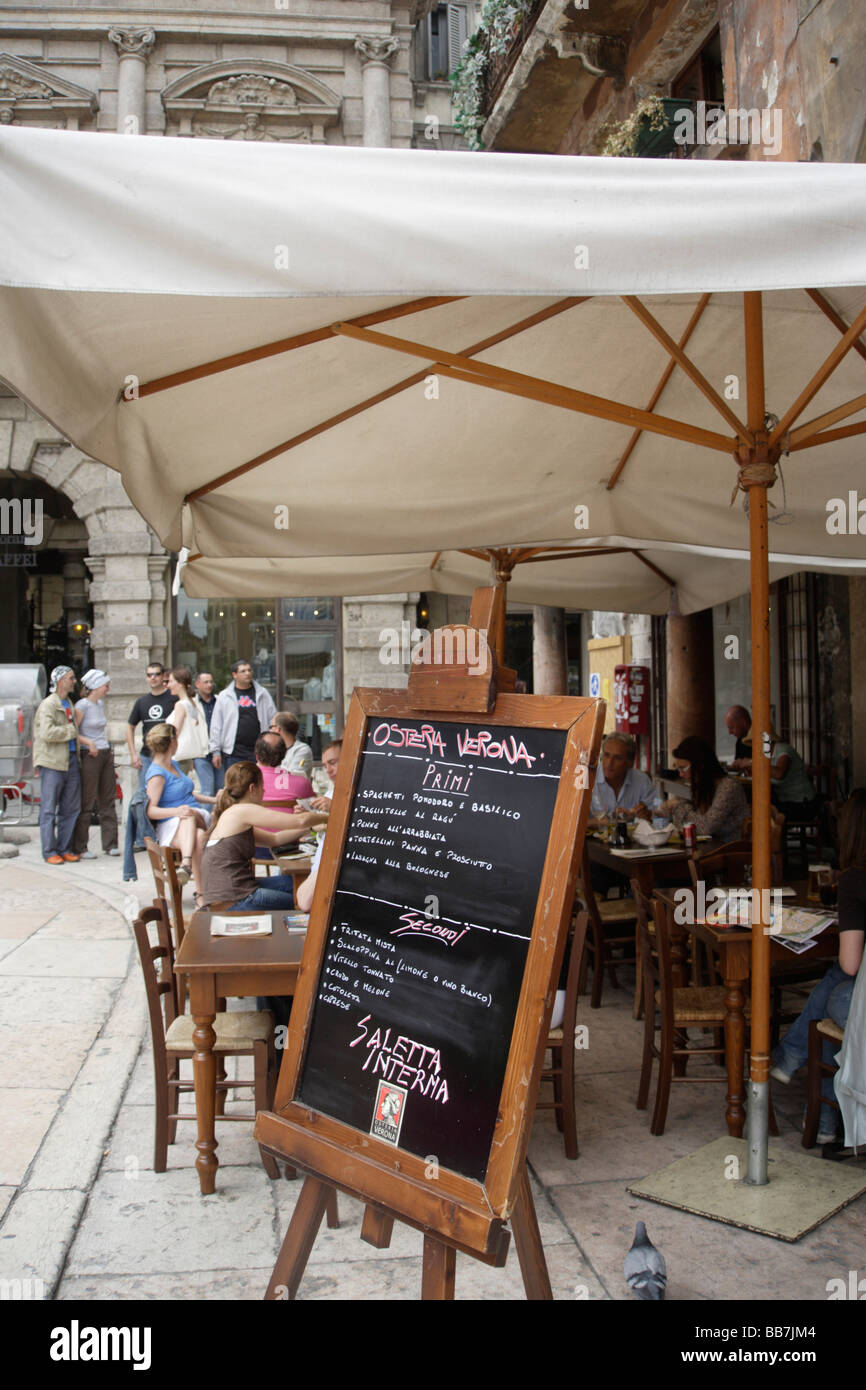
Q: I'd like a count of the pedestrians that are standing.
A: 6